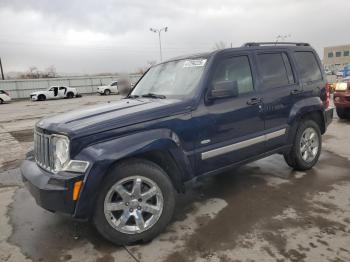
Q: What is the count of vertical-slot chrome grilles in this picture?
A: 1